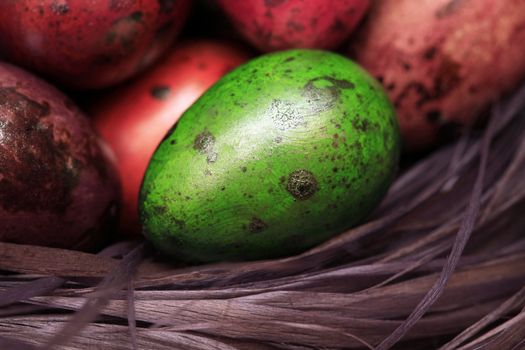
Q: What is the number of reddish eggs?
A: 5